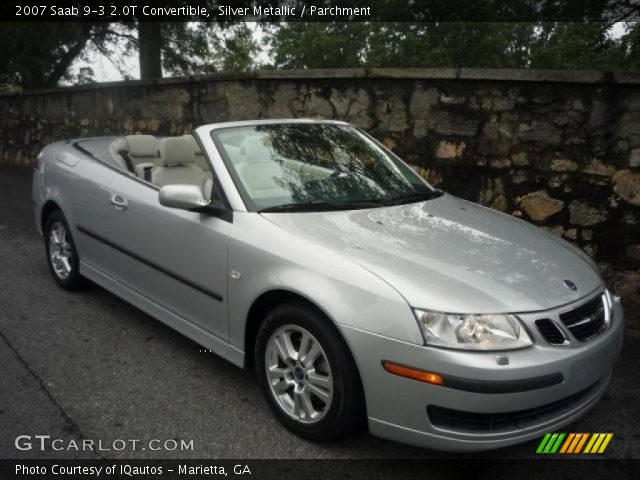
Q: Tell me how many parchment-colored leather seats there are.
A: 4